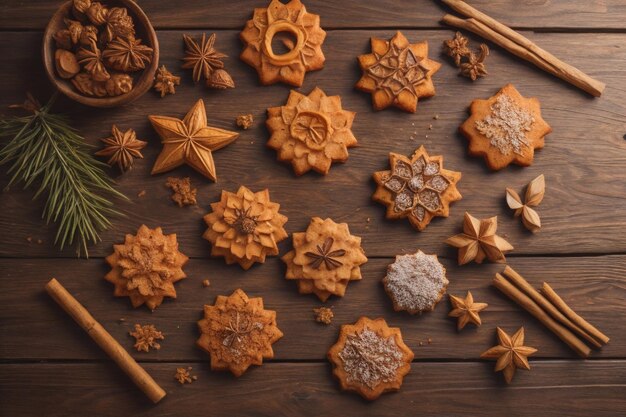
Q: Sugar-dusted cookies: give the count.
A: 4